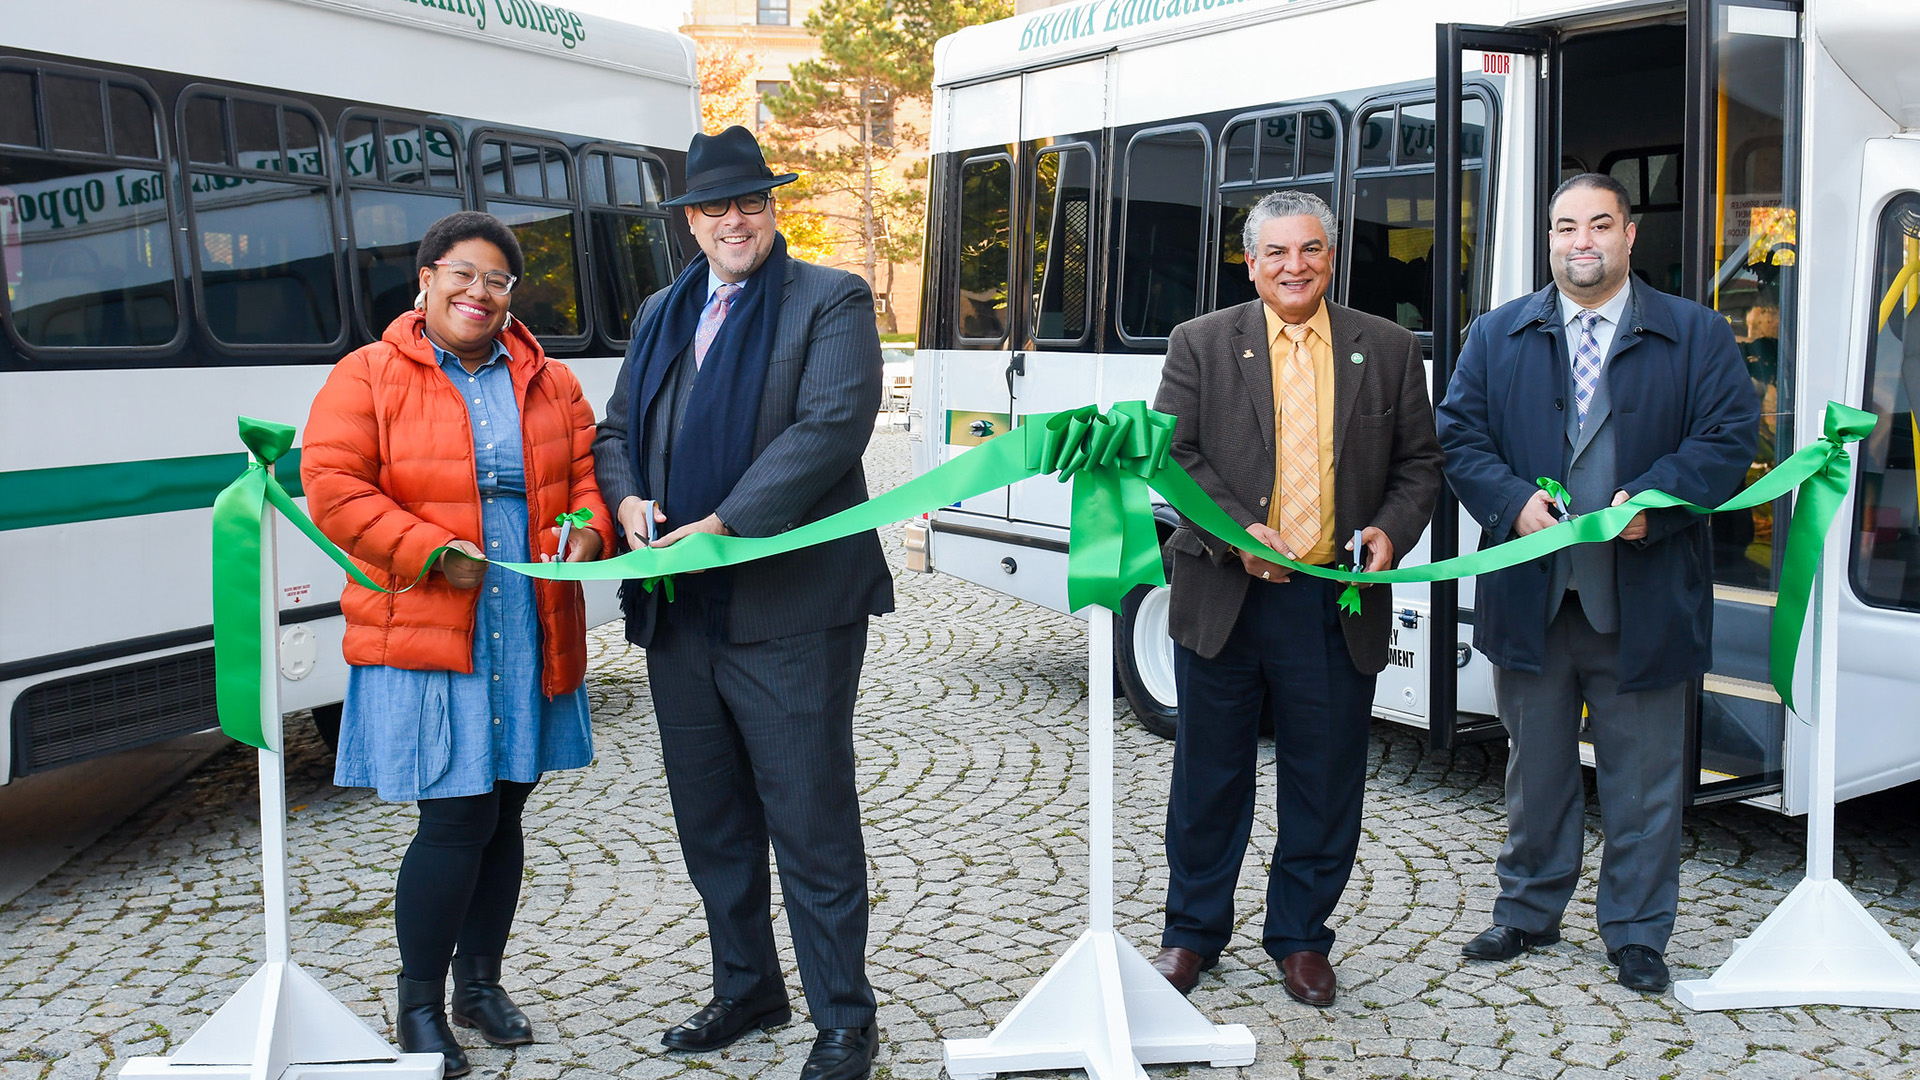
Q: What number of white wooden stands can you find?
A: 3